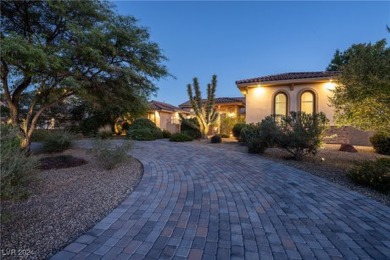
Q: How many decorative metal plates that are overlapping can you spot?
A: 0